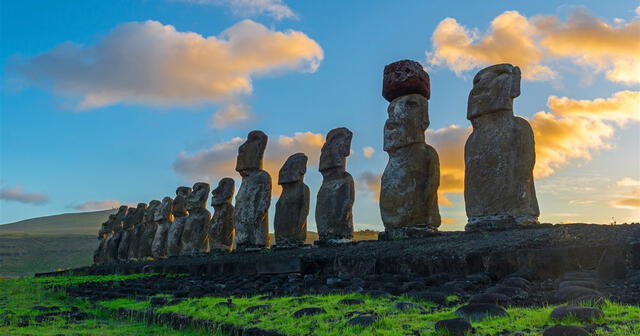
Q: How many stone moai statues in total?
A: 15